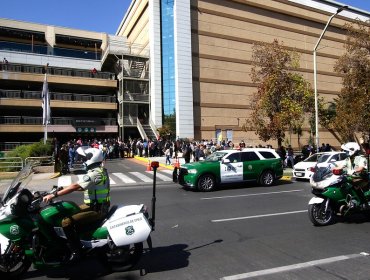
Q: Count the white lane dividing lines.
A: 3